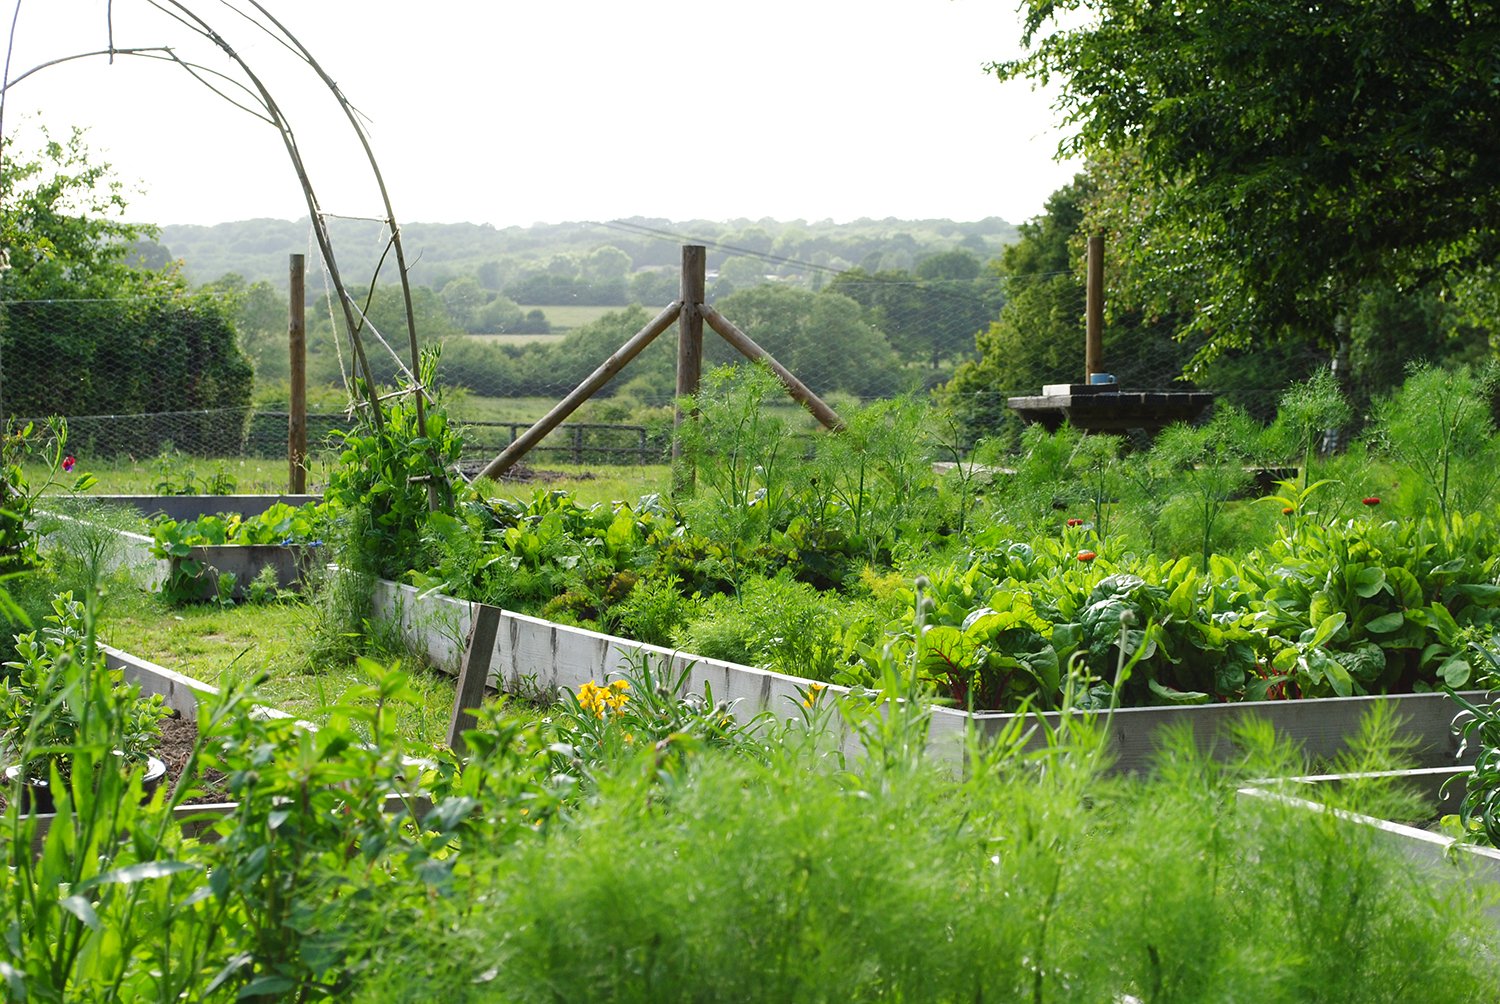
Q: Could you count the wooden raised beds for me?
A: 4